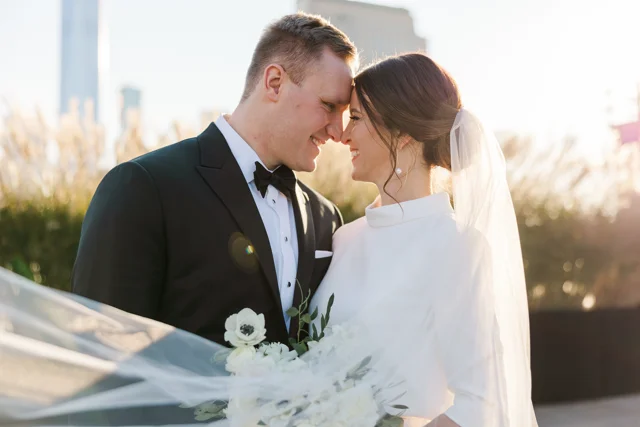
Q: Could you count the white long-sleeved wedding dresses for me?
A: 1